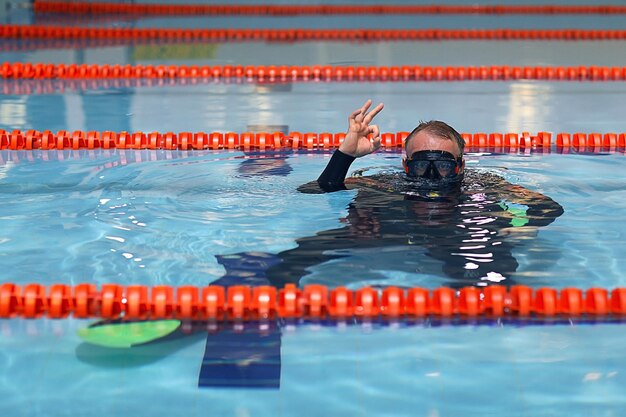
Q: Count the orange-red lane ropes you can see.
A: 5